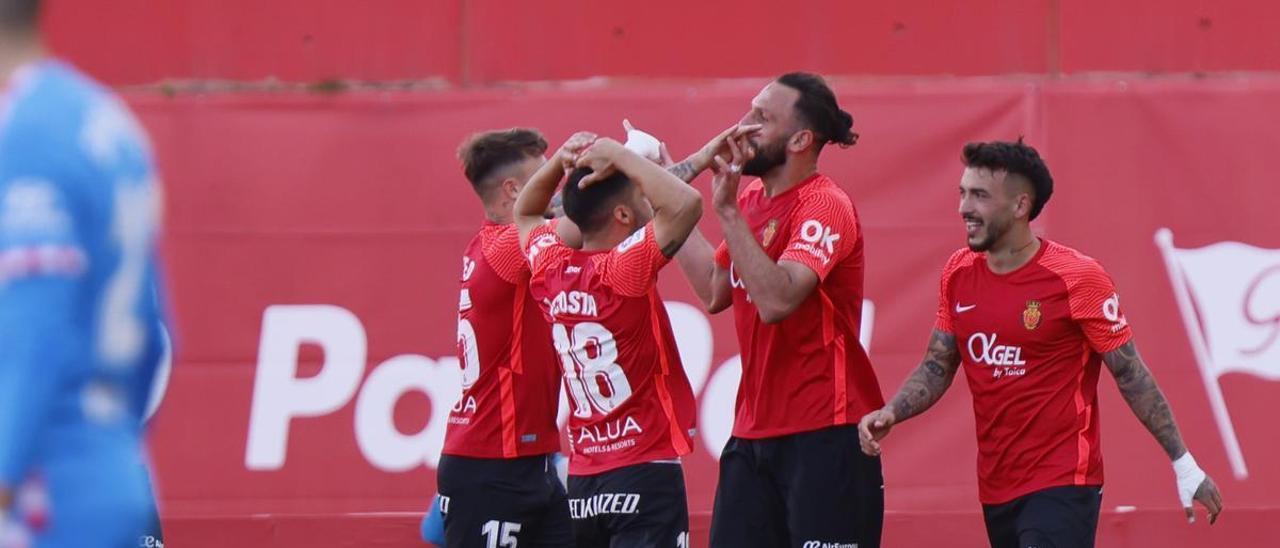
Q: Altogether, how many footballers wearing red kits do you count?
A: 4